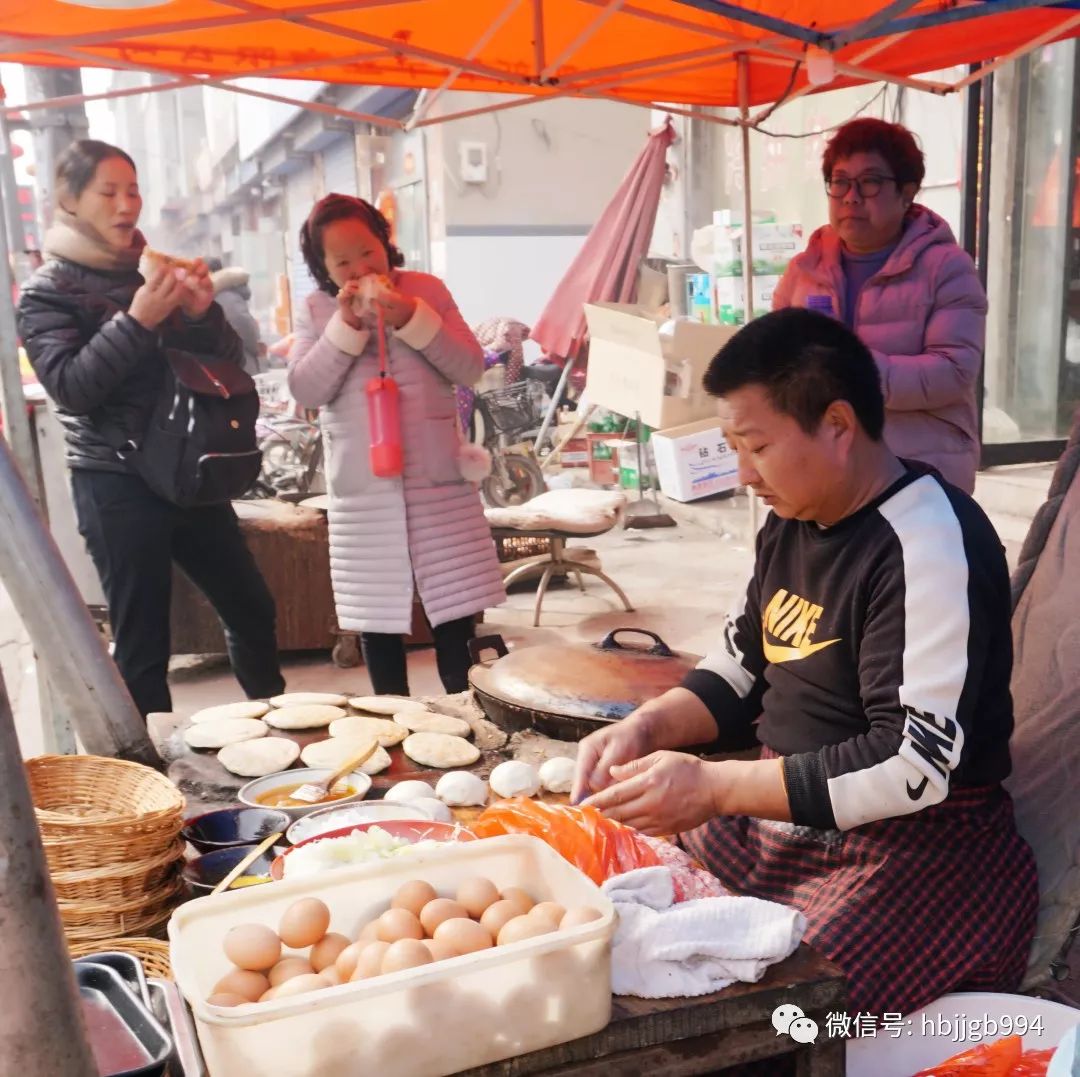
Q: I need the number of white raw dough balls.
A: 5